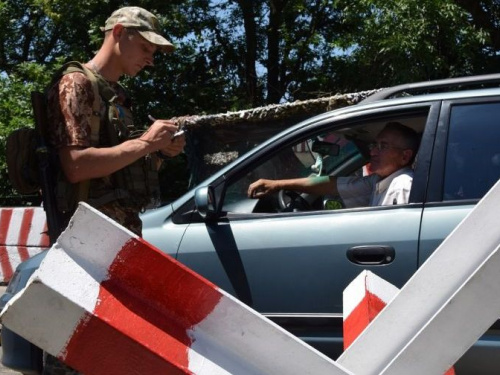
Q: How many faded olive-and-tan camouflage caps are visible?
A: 1